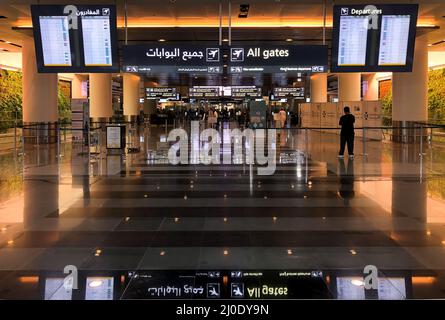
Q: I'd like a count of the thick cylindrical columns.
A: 6